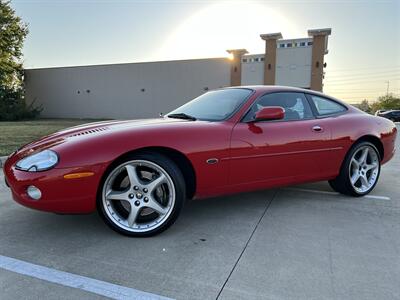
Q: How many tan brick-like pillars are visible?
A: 3